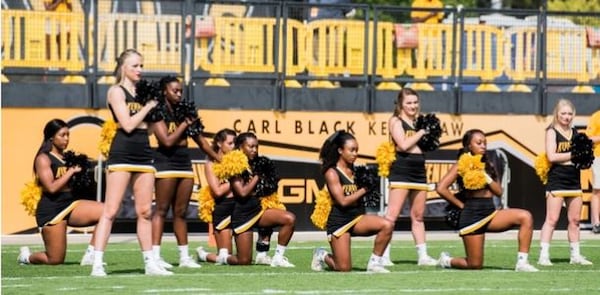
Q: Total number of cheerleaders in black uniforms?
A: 9